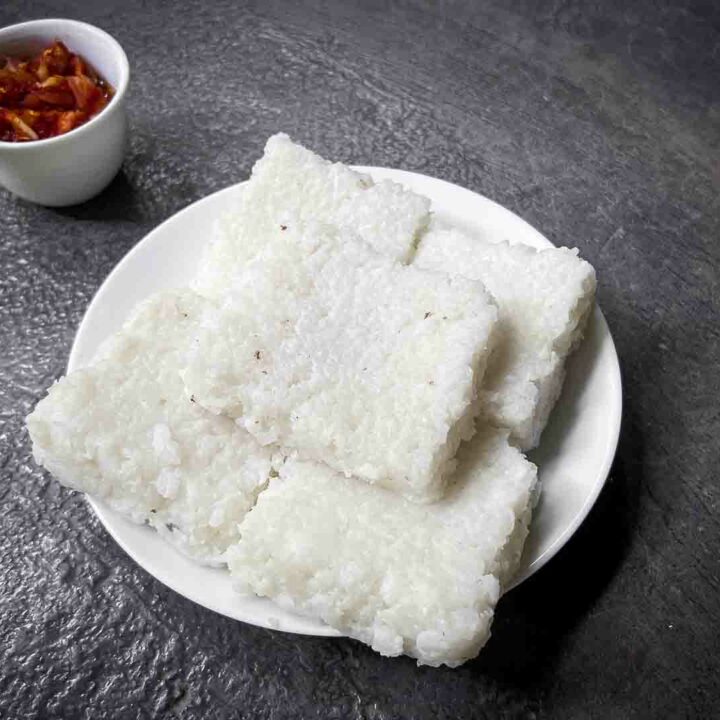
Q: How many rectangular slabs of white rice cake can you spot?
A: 5